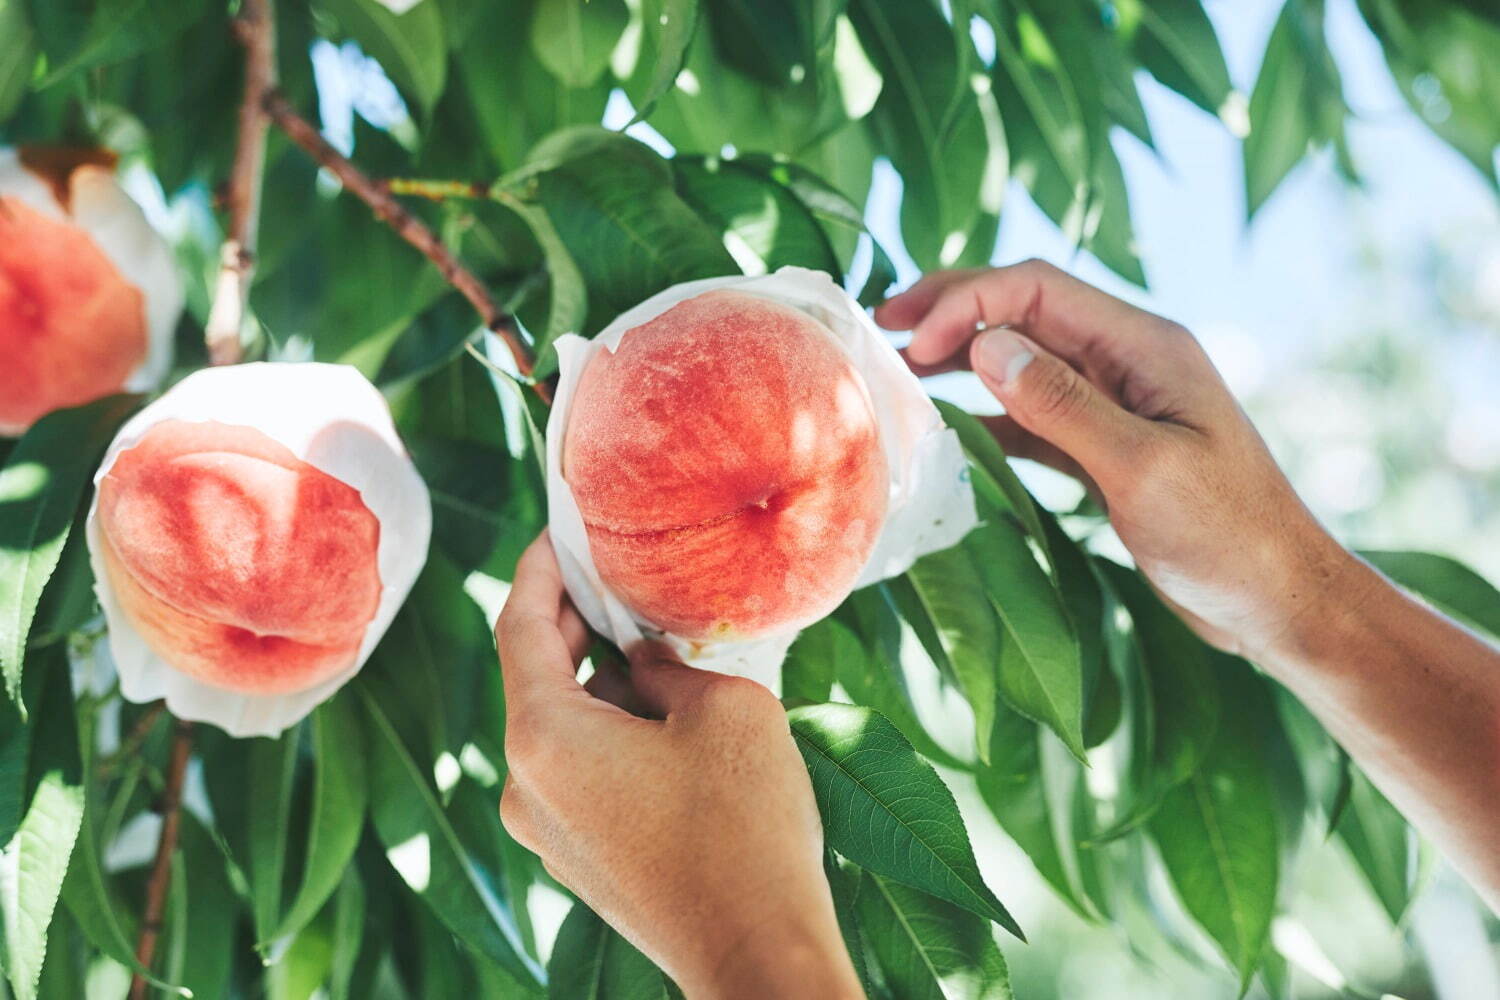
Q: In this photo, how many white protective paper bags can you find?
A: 3